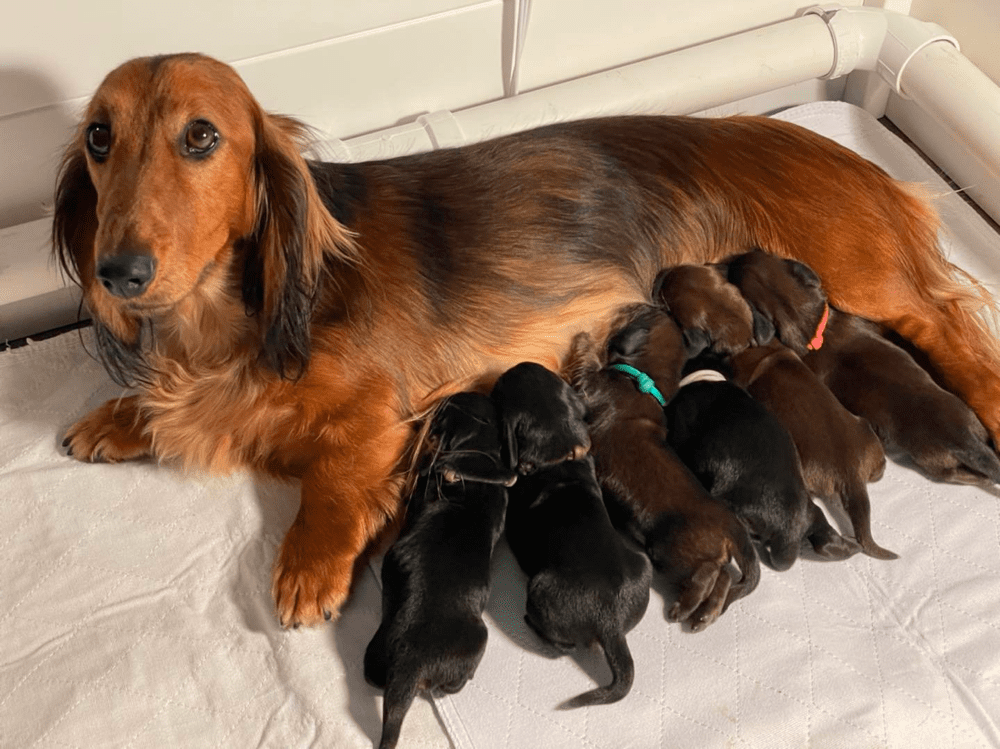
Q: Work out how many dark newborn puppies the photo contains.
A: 6